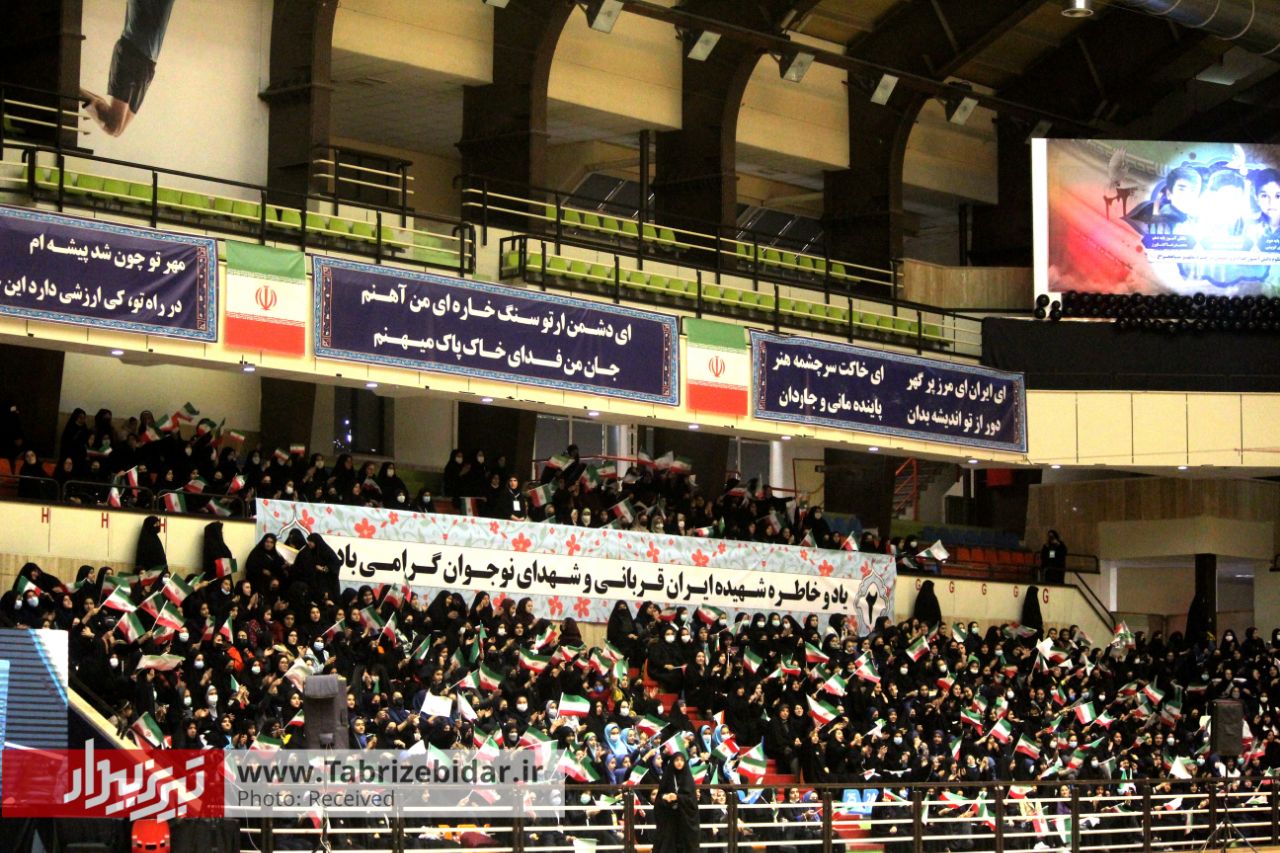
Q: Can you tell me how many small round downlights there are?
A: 11